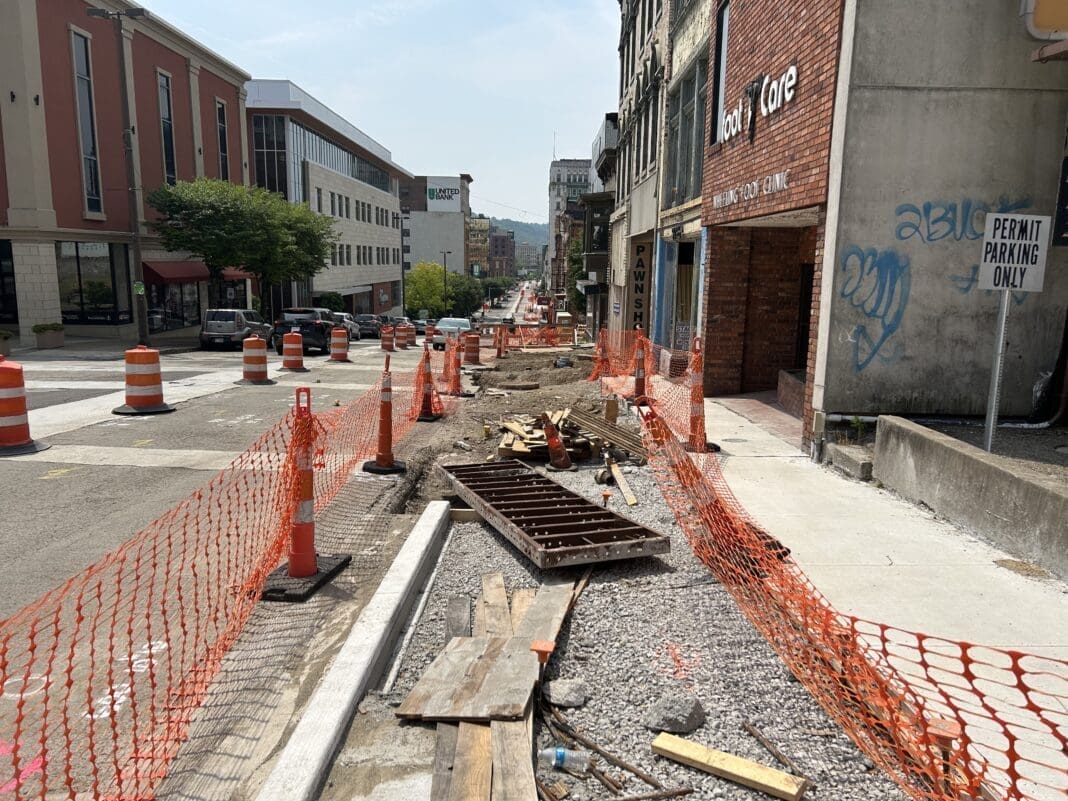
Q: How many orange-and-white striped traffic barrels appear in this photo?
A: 10